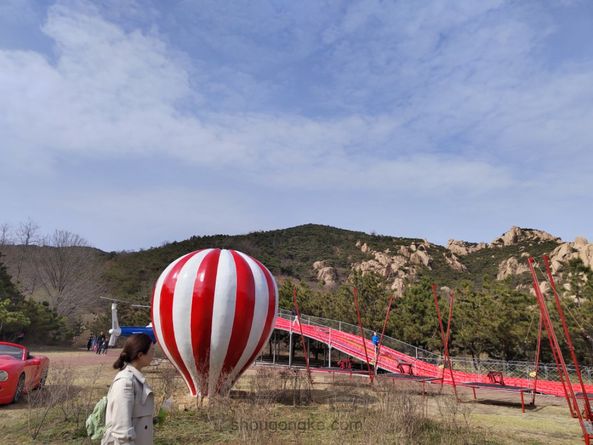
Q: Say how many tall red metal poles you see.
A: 9